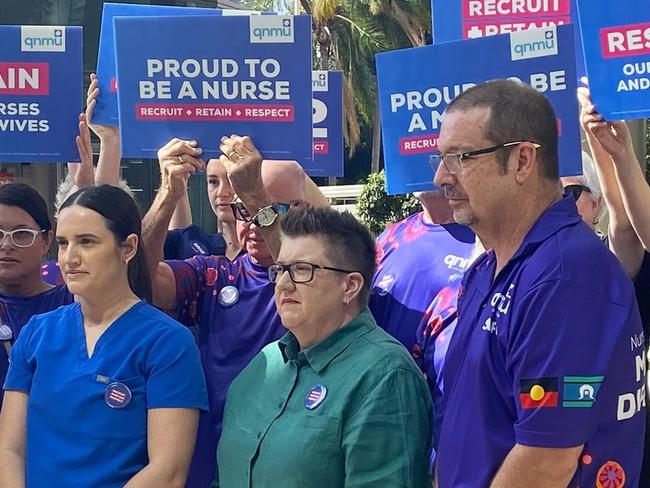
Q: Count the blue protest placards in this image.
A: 7